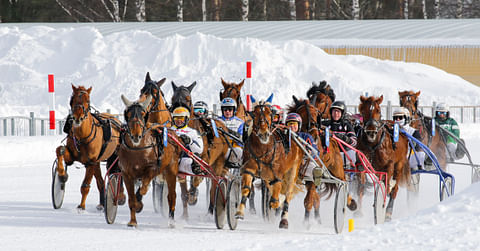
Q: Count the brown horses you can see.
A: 10